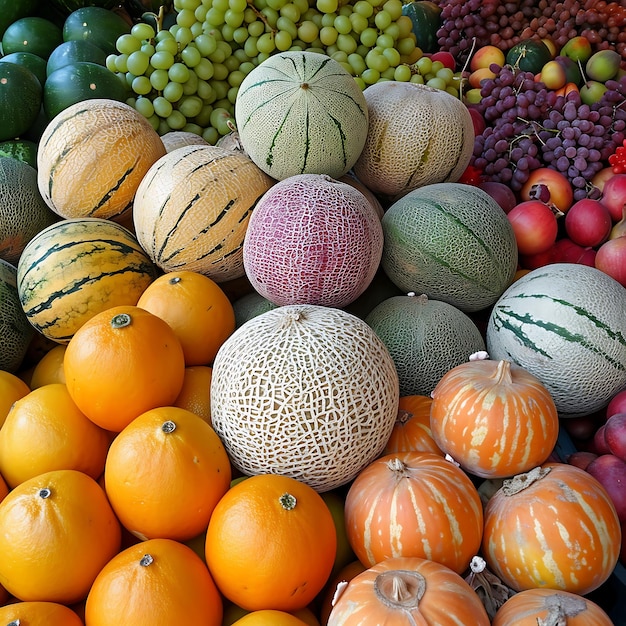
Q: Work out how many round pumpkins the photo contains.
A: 6